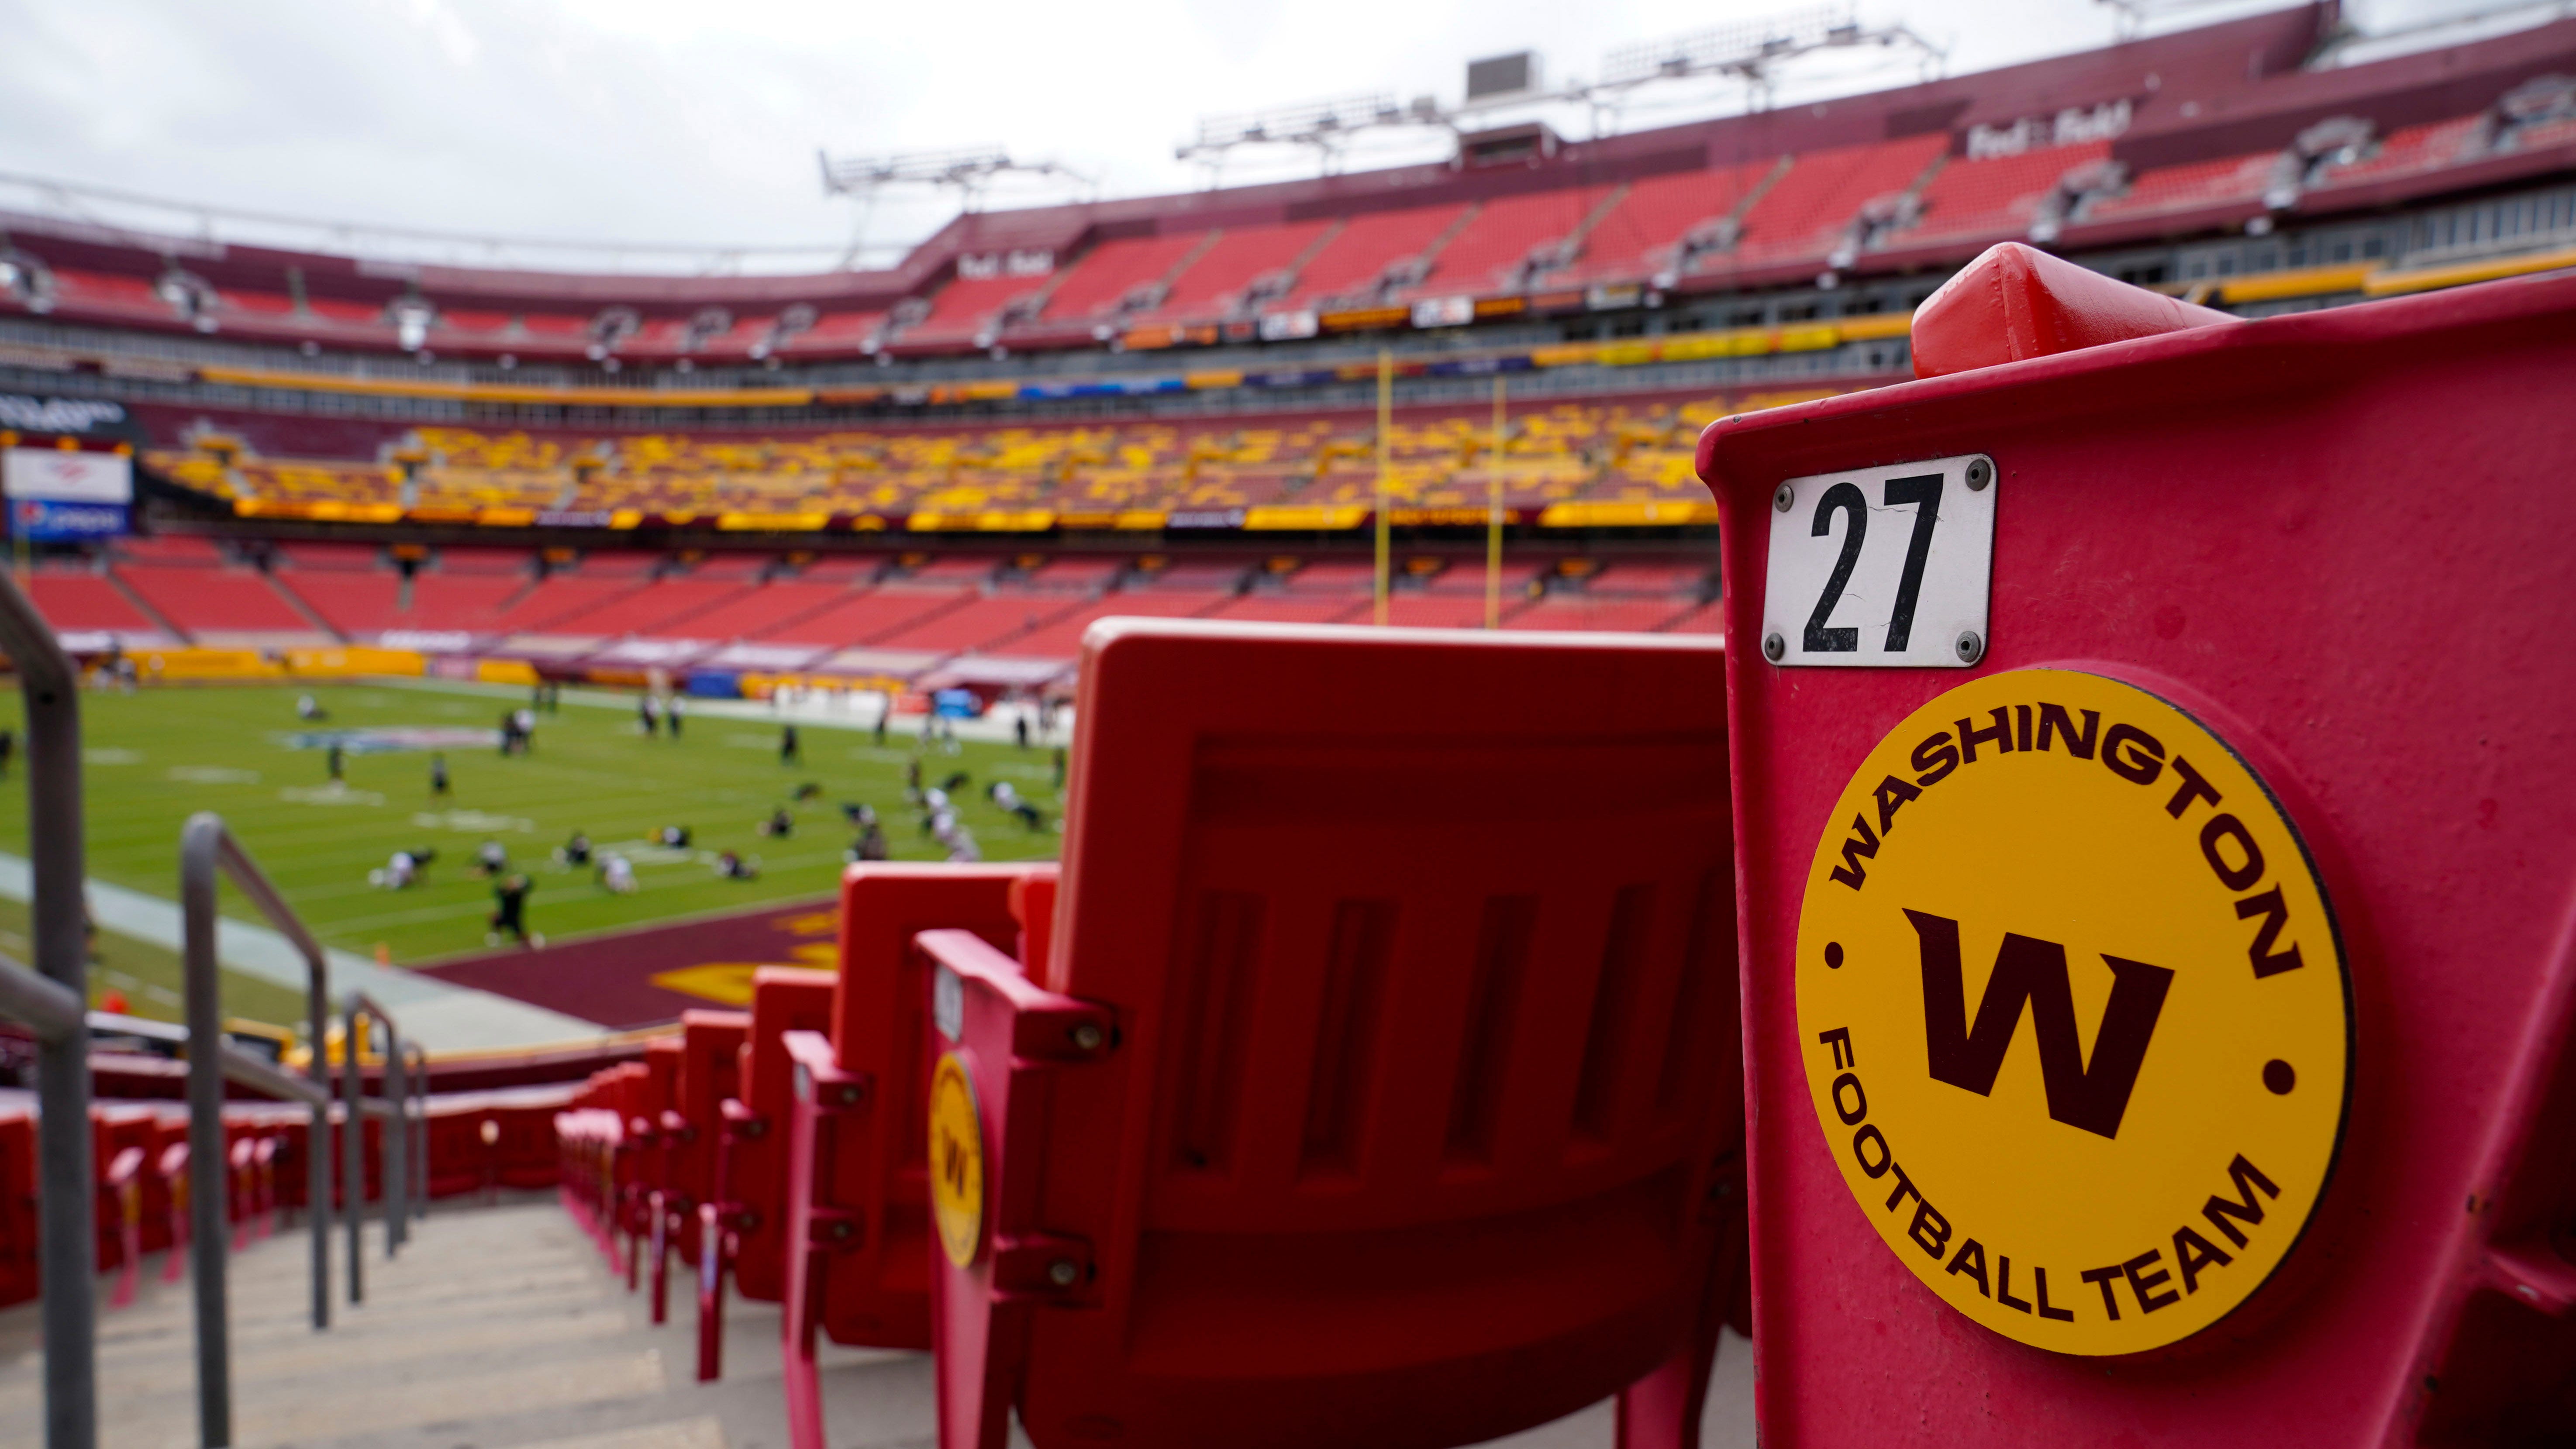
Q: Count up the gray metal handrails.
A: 4